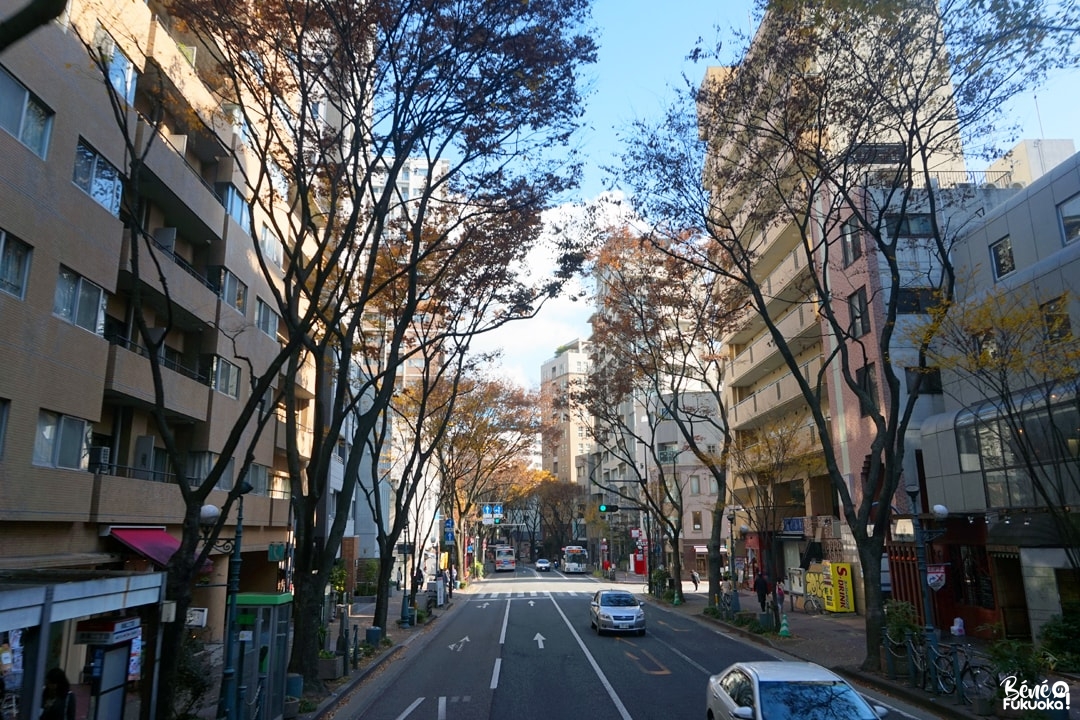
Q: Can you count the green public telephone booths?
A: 1